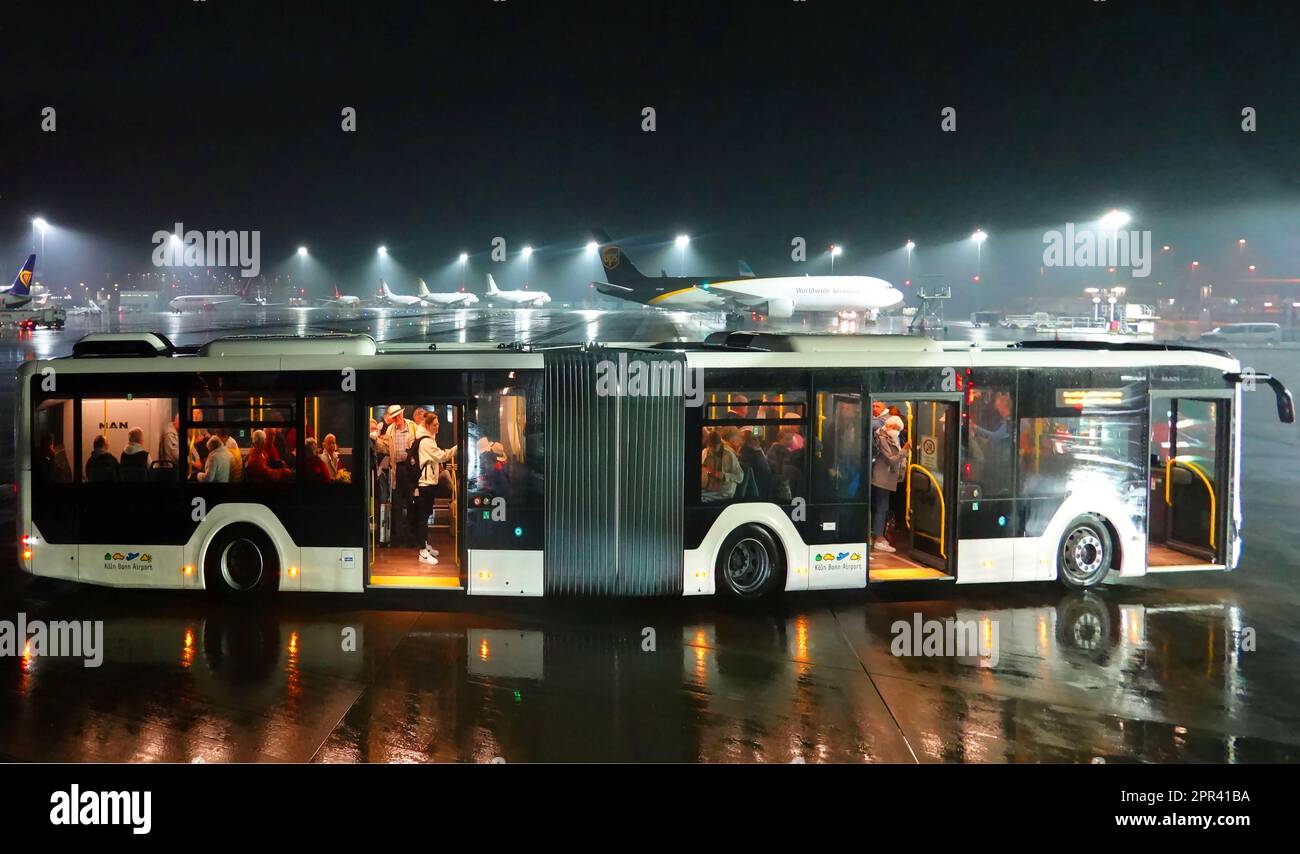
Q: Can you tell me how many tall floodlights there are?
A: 12